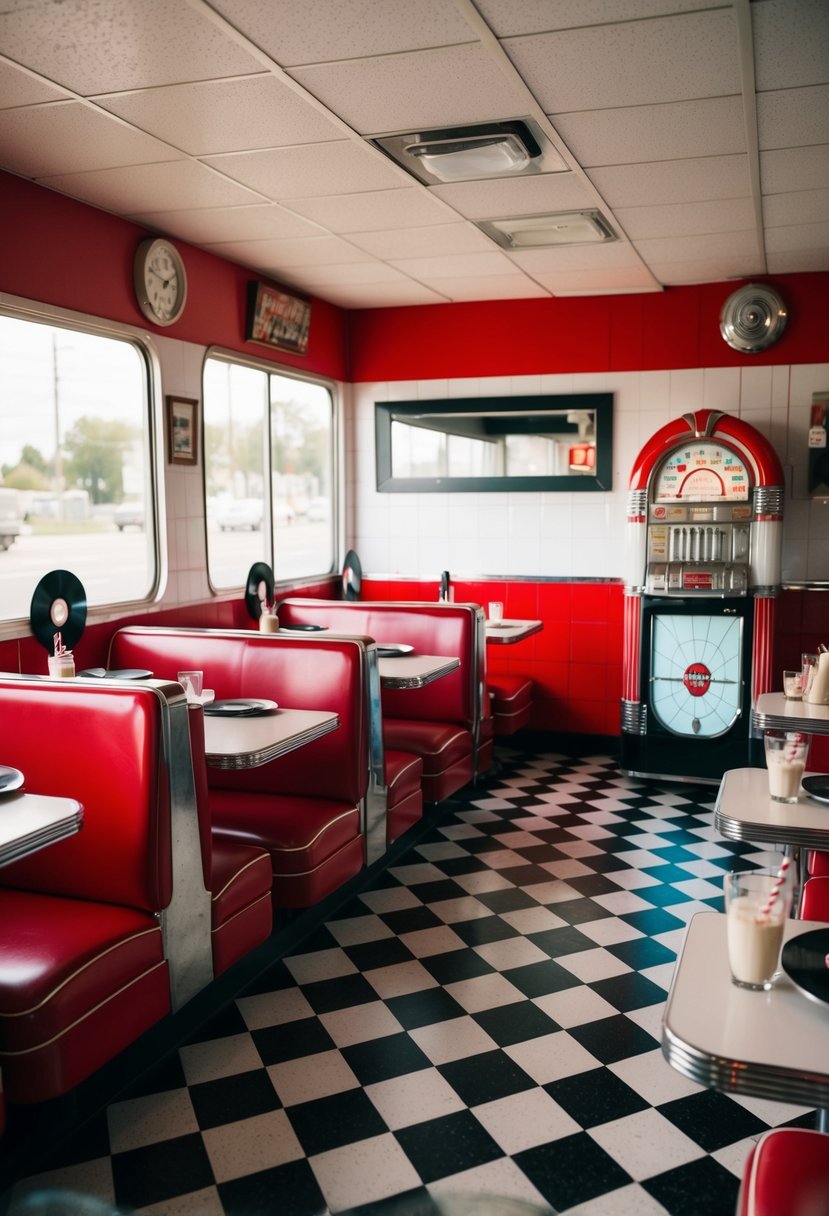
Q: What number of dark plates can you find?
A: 7